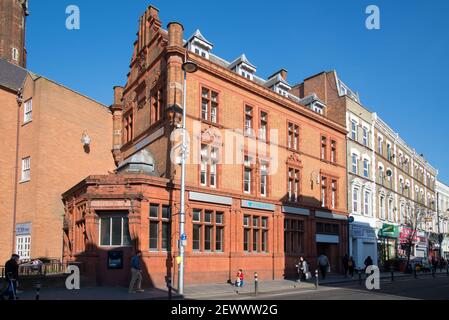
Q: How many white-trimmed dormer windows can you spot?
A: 4